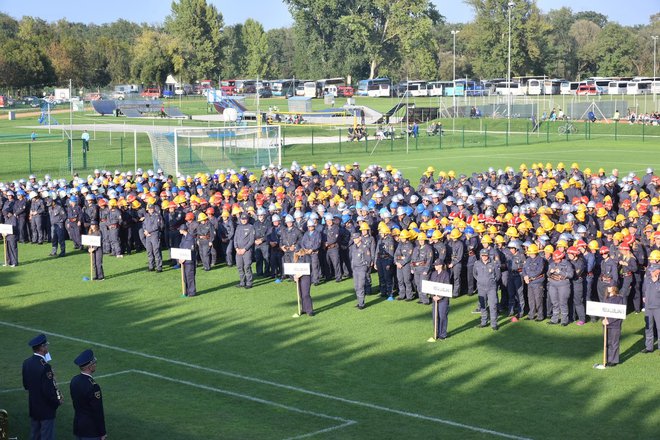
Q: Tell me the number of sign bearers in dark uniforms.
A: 6